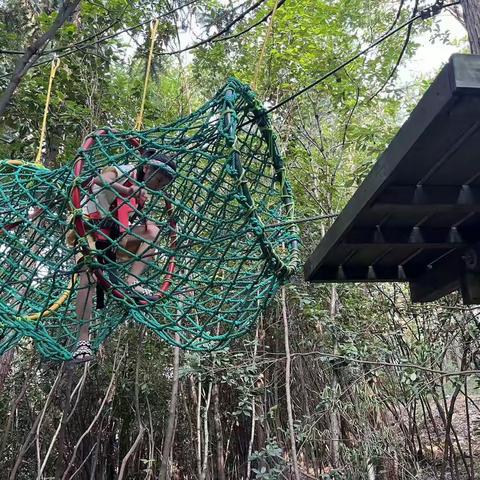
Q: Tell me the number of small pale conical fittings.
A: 8